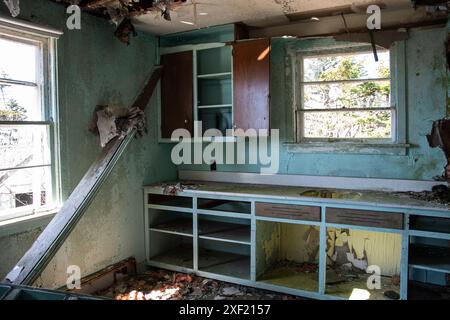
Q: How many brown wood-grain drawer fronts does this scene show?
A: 2